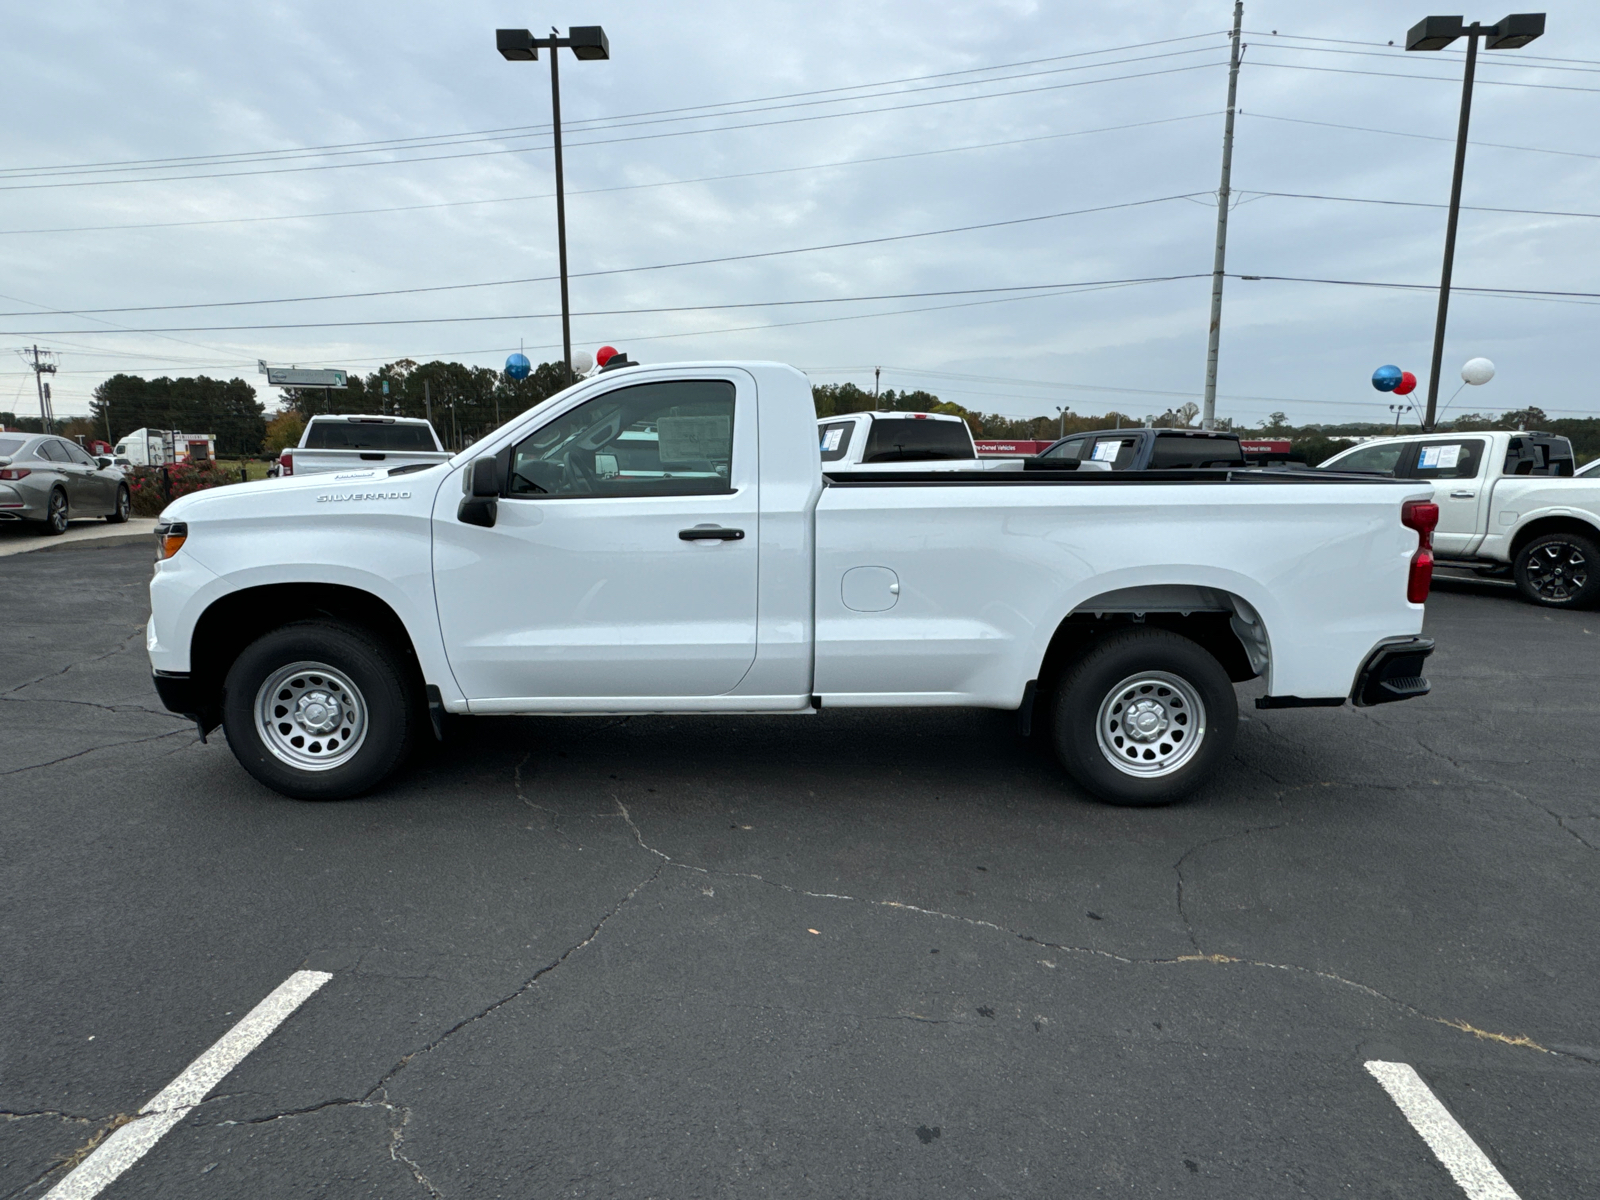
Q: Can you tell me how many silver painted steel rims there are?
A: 2